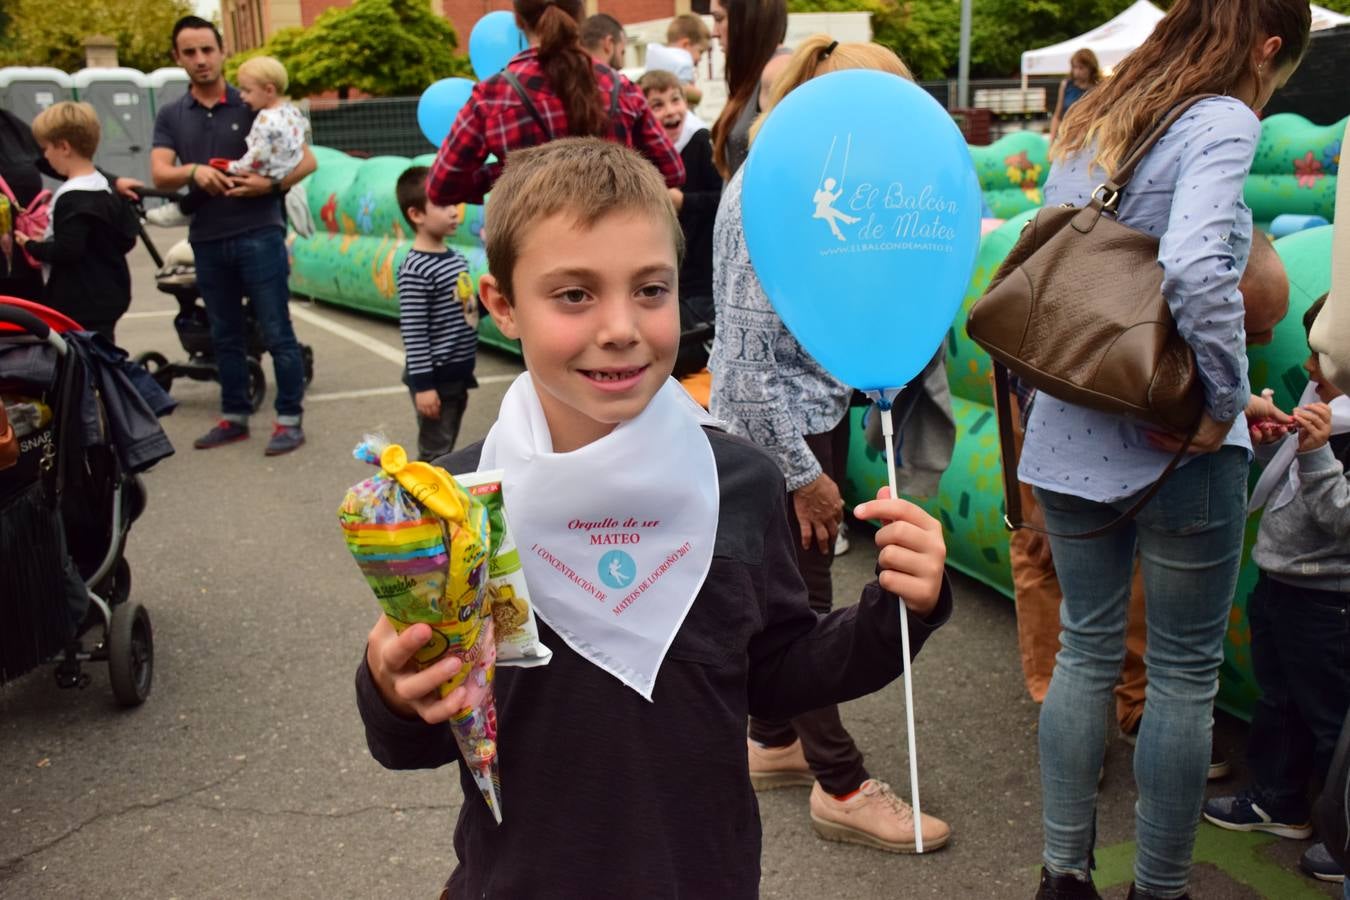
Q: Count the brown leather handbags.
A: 1